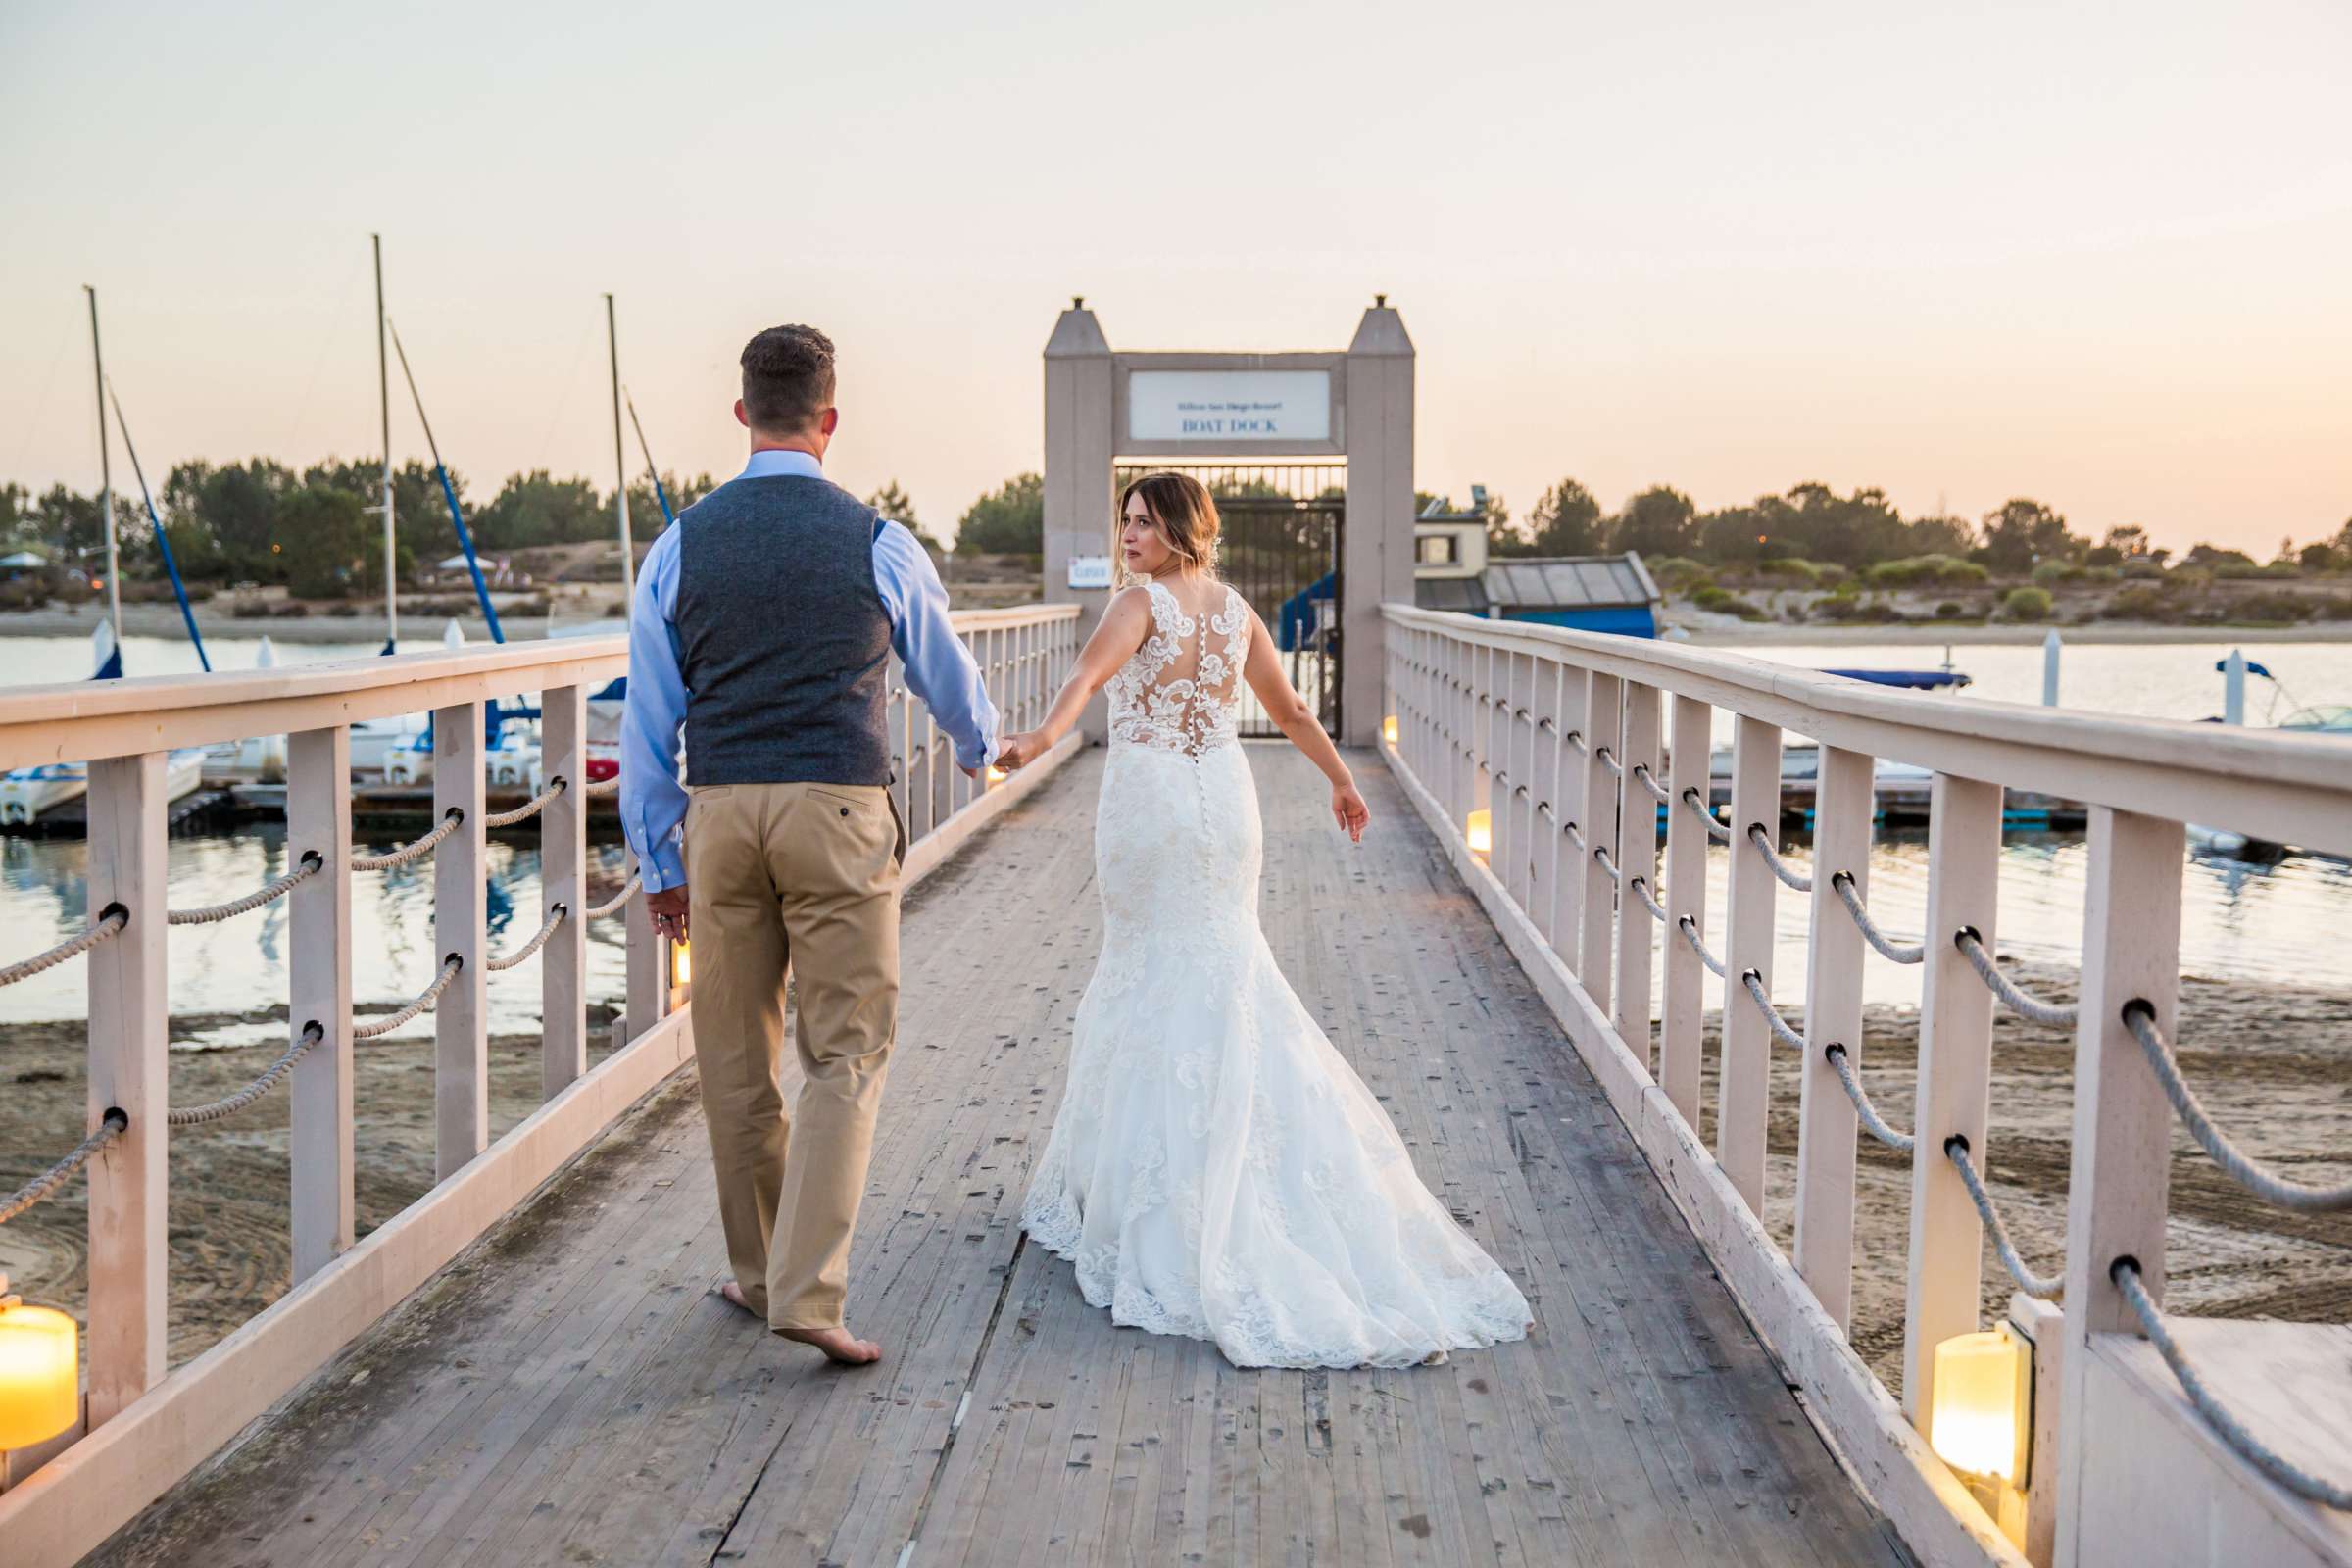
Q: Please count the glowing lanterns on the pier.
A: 6